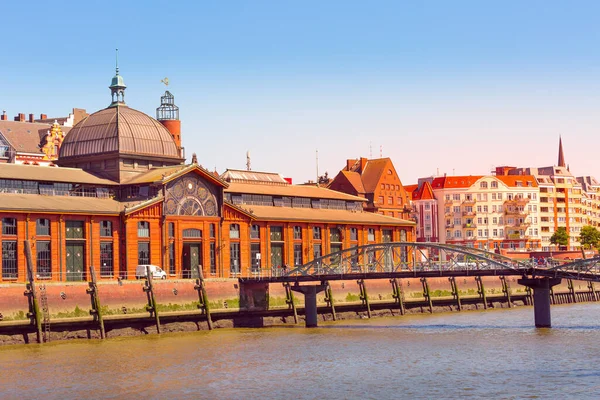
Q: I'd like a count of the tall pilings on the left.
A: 4